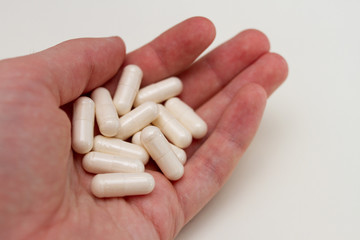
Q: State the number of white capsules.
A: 12